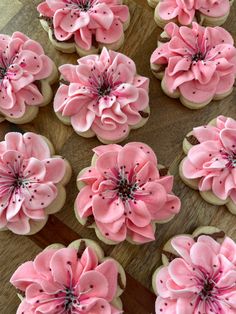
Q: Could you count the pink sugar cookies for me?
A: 10